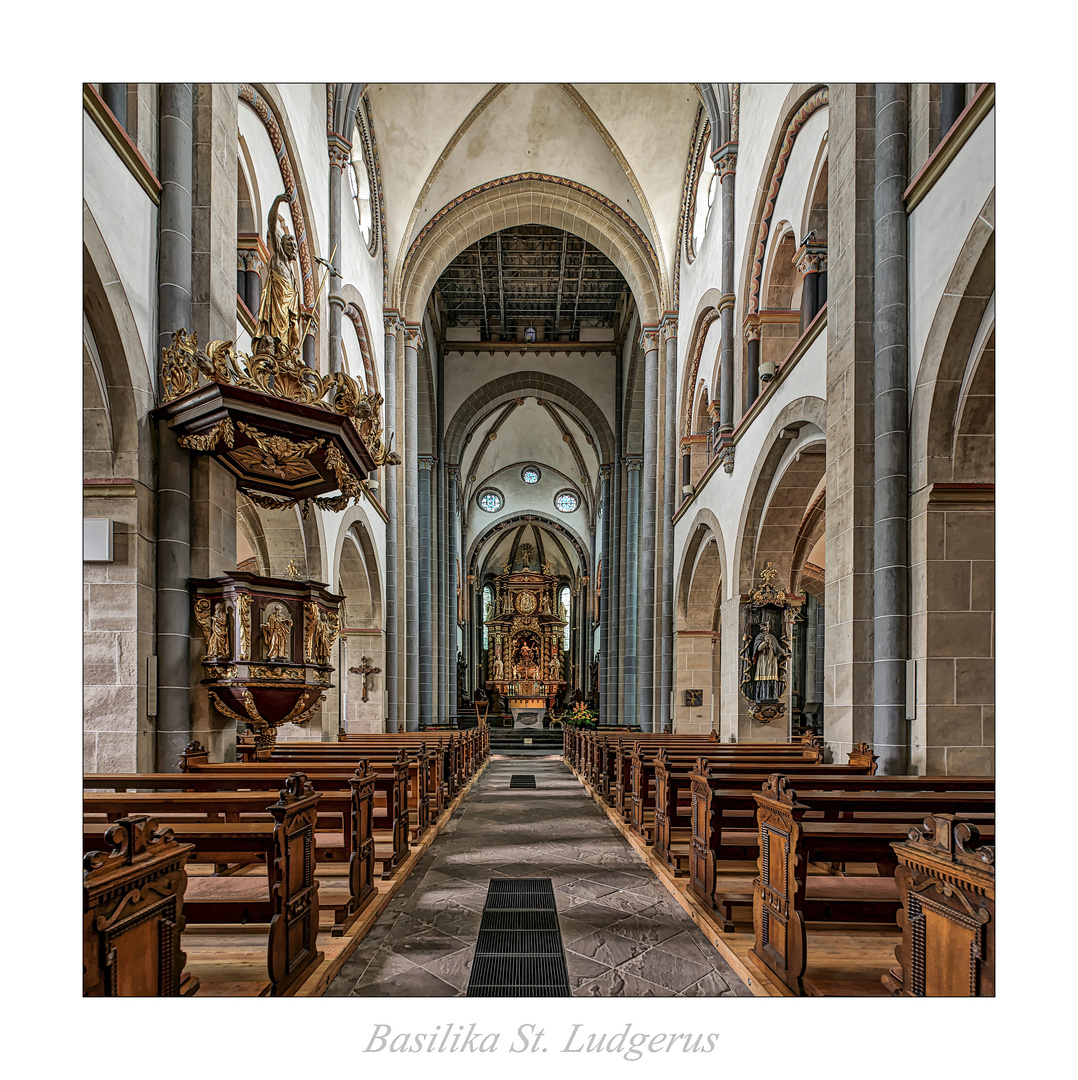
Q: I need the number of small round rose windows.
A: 3